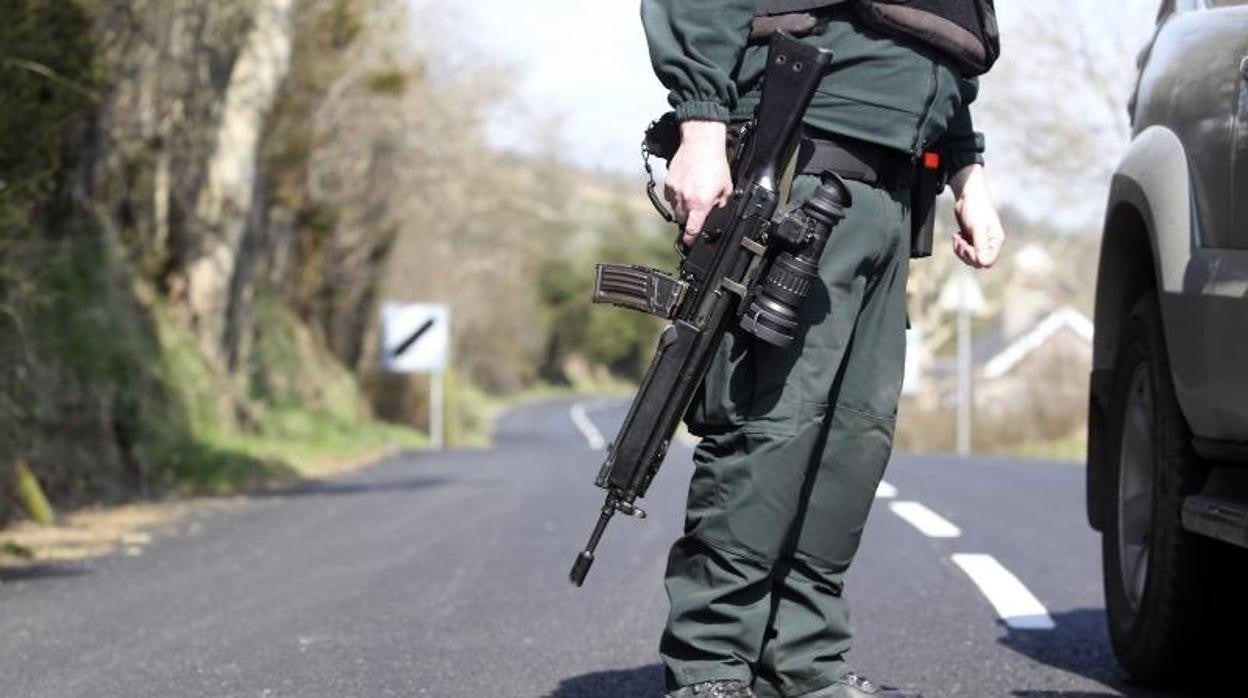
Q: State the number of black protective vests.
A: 1